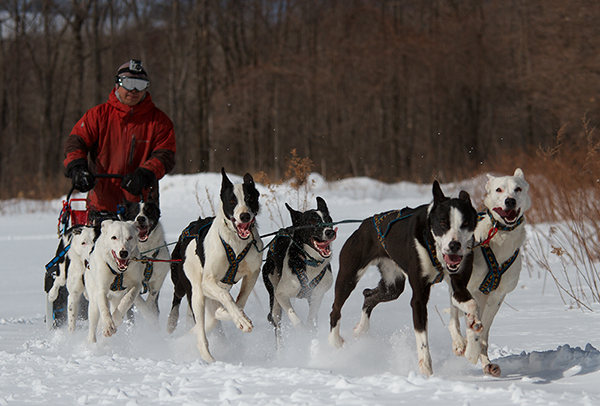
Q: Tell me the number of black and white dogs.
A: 4